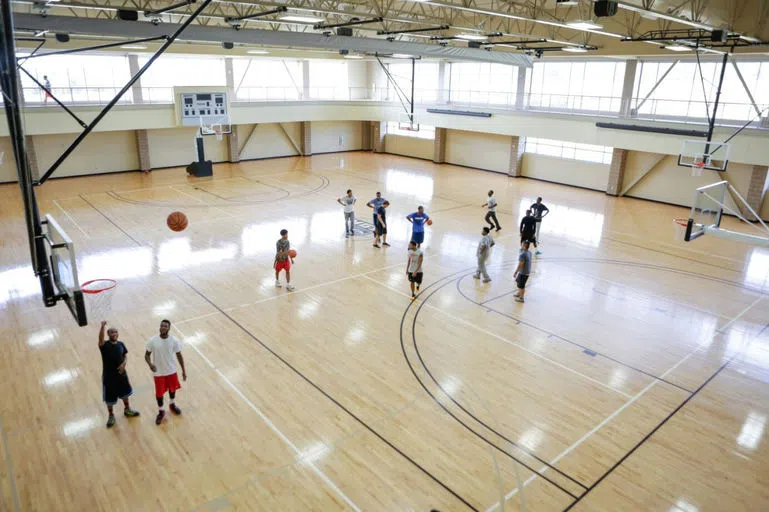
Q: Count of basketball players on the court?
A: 13